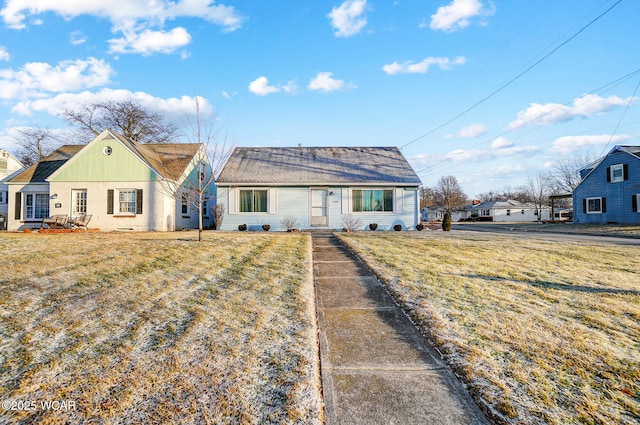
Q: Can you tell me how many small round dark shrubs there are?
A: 5